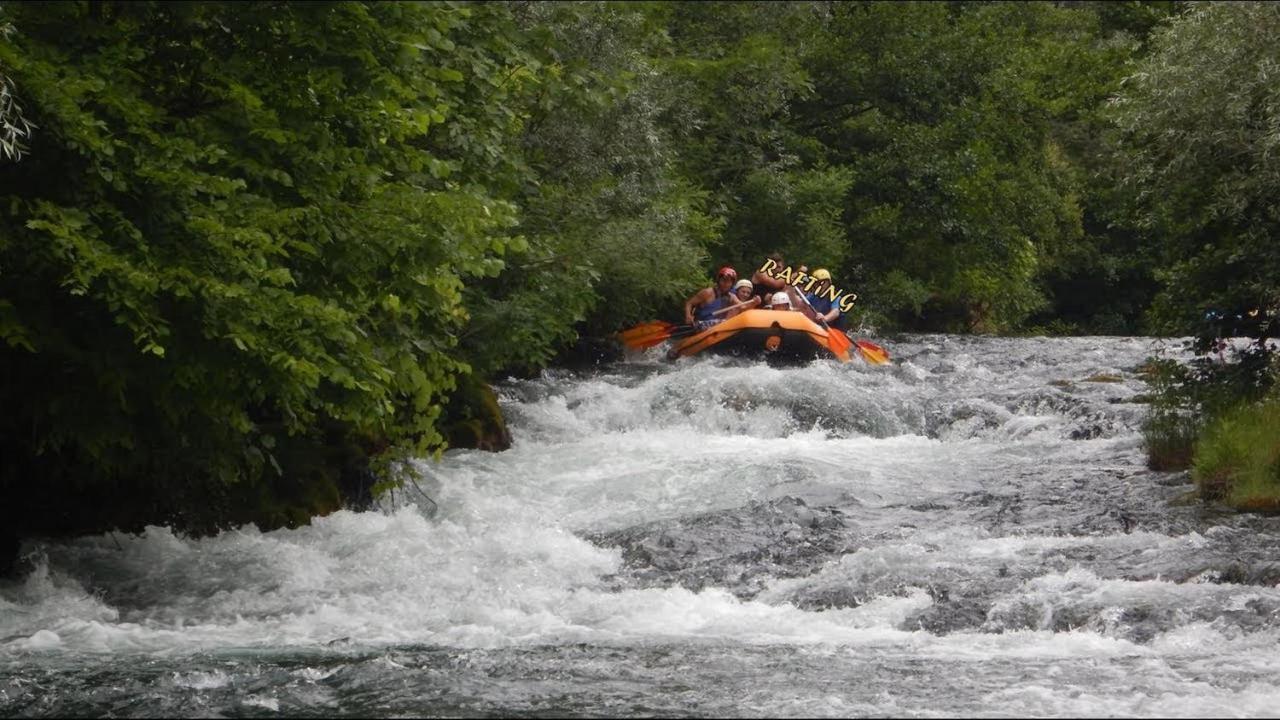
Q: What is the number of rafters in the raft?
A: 5